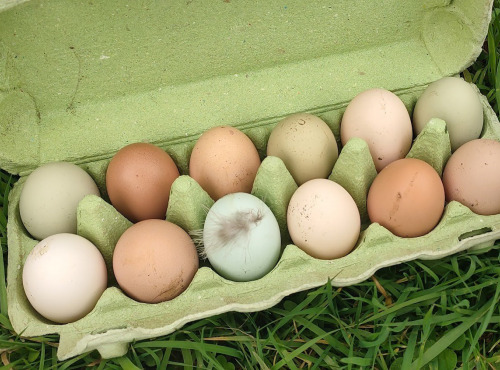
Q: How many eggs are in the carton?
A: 12